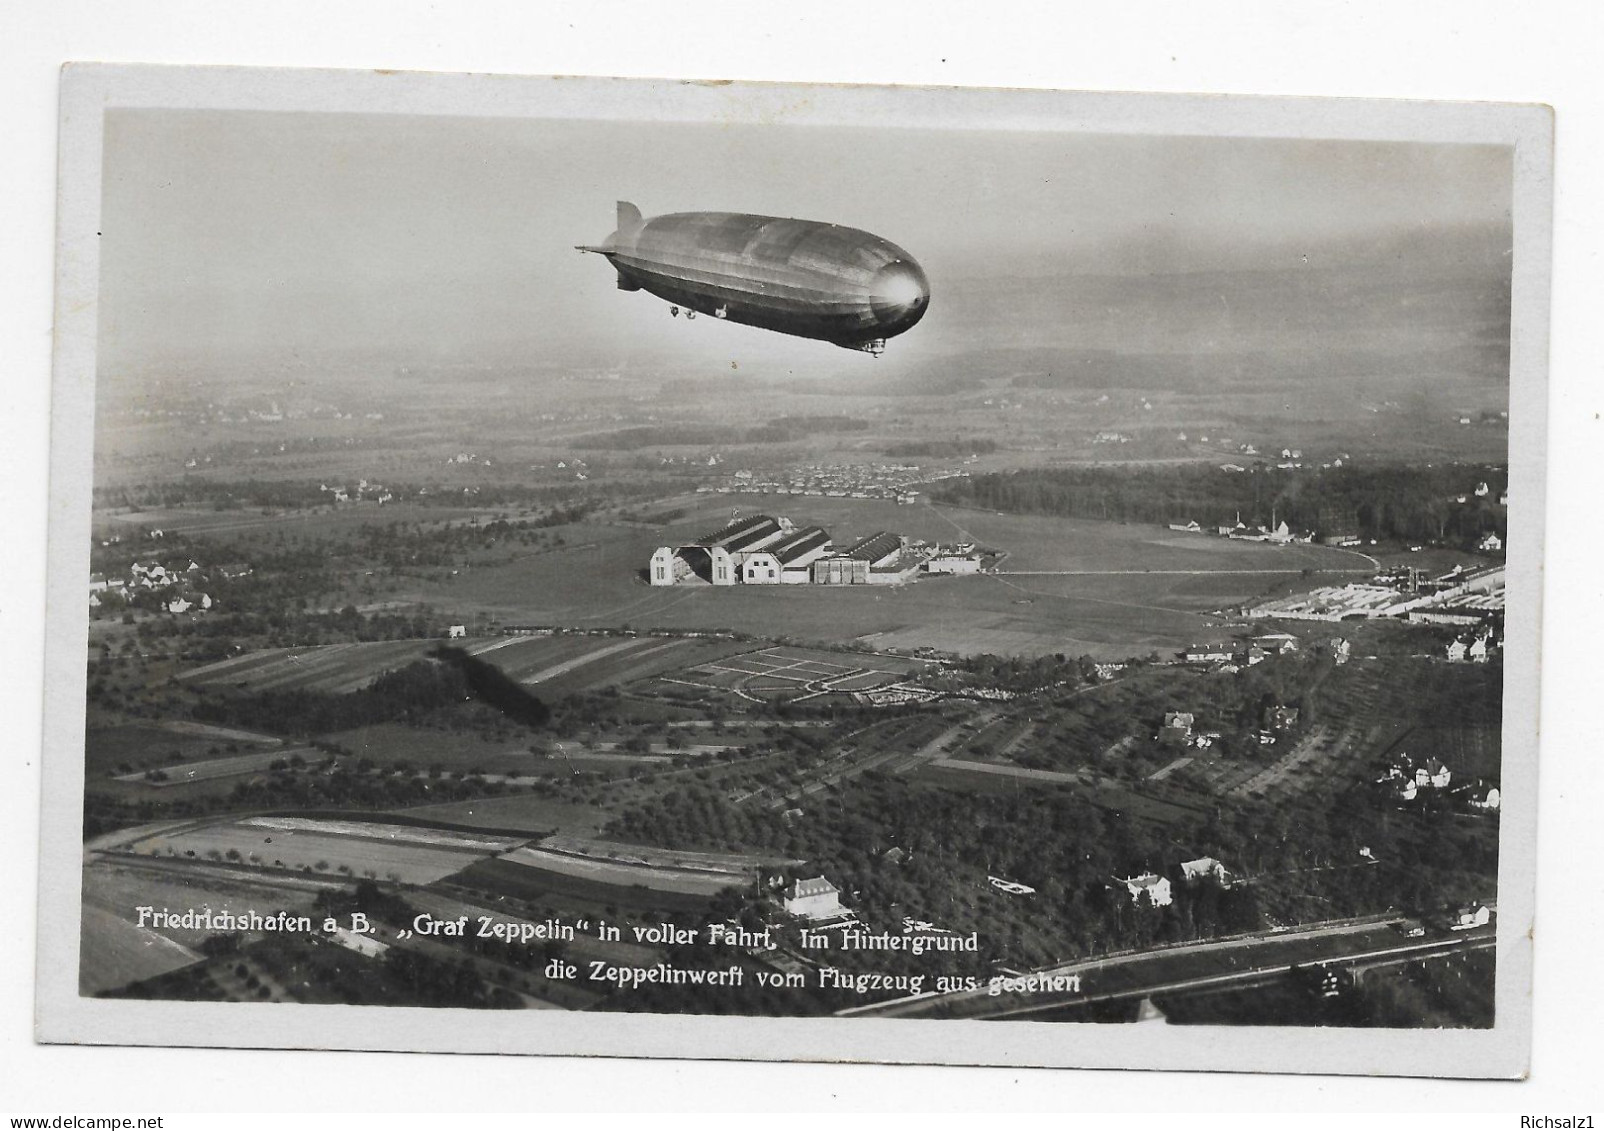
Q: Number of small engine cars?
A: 3